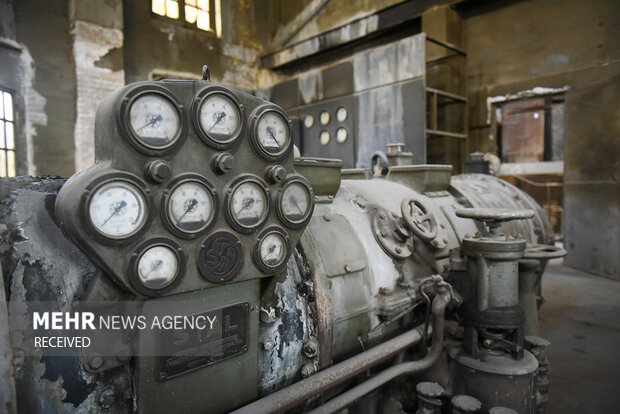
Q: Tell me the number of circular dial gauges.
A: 14